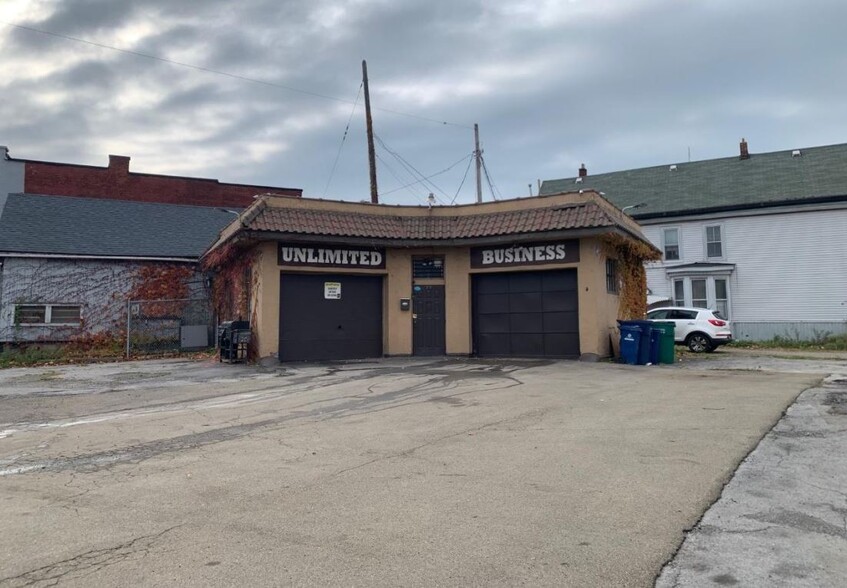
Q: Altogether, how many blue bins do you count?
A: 3